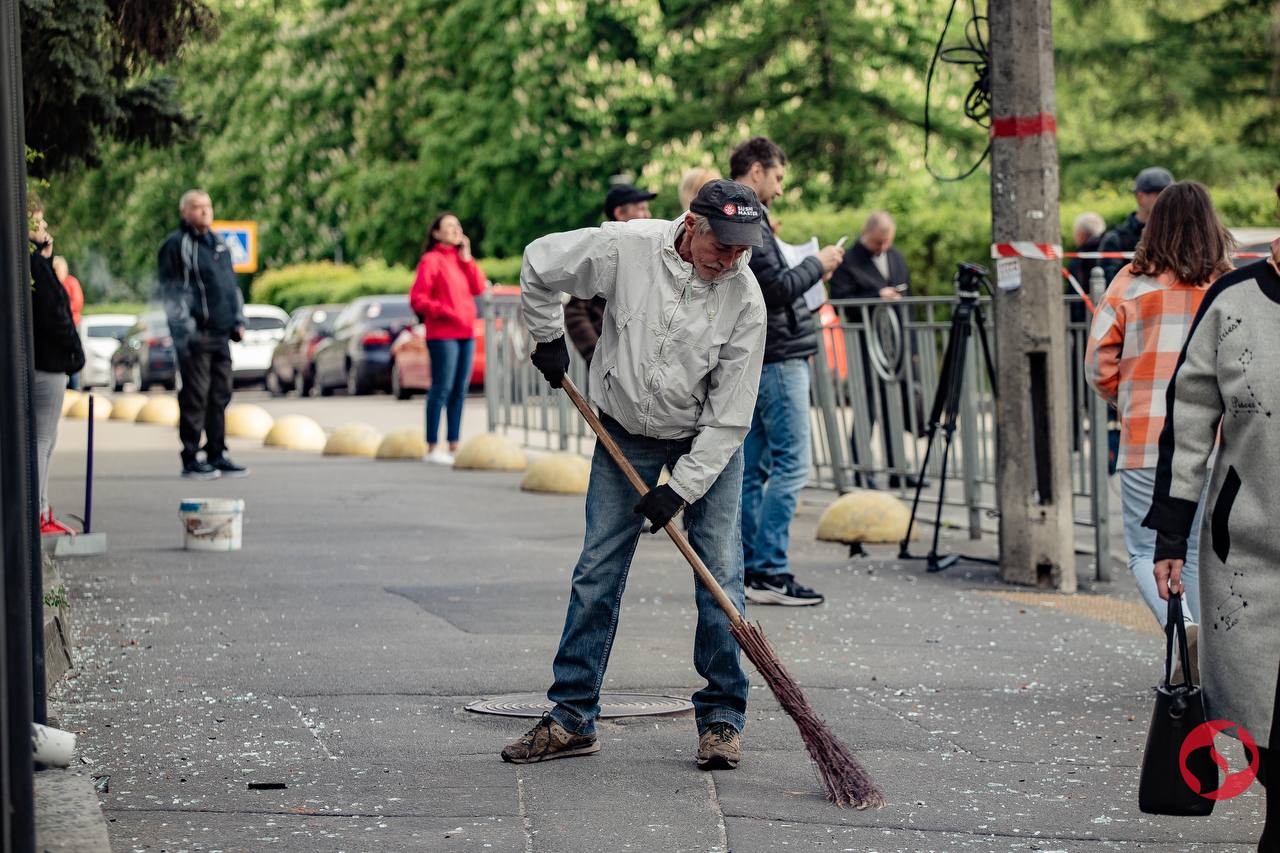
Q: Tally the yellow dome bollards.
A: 11